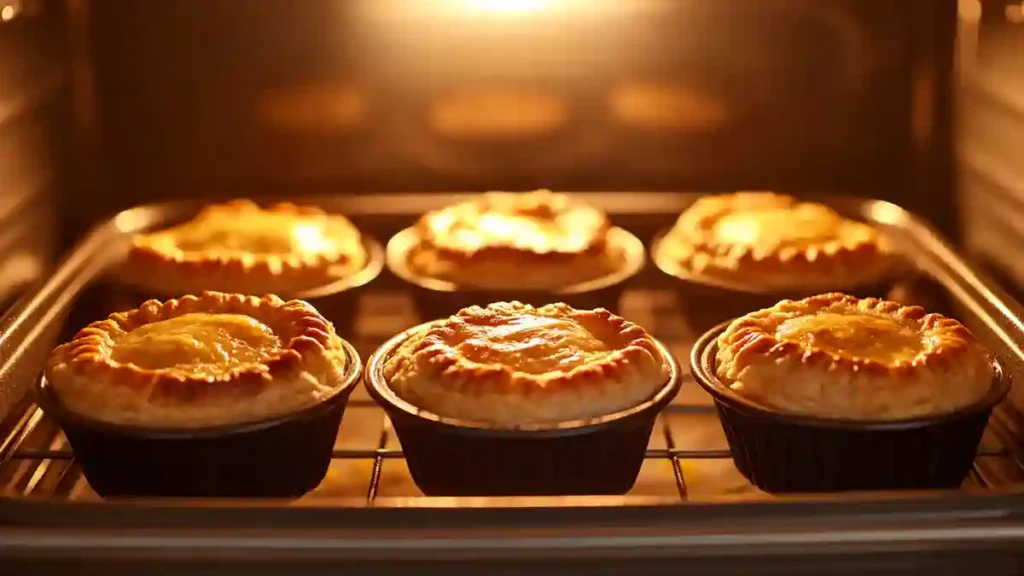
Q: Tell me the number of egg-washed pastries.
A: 6